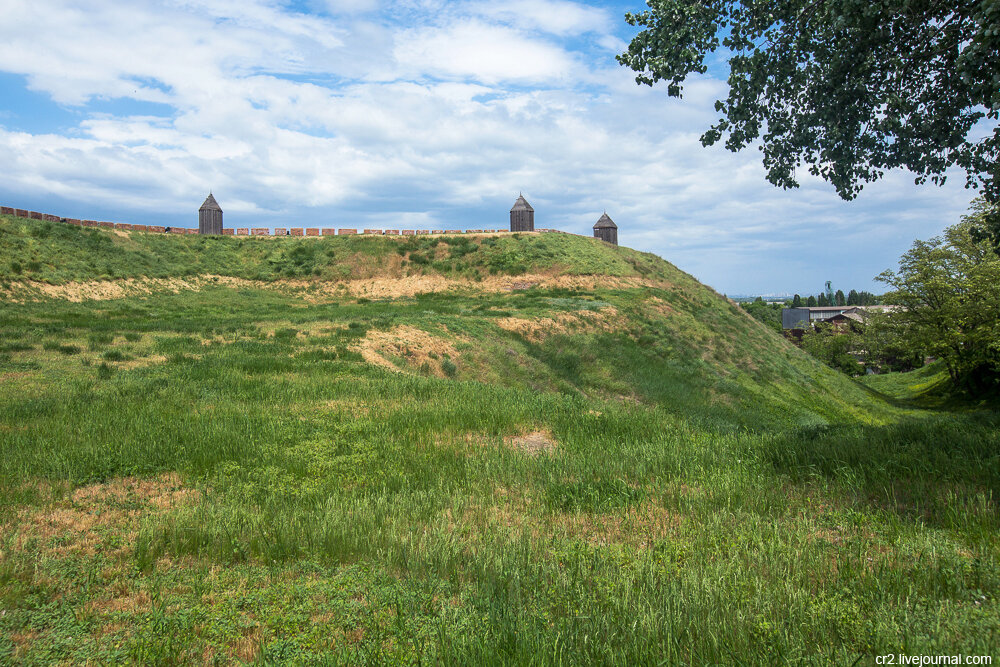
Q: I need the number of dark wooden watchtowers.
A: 3